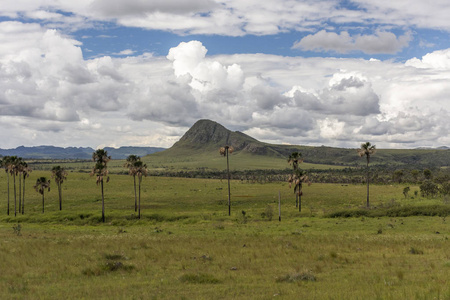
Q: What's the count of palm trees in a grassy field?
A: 13